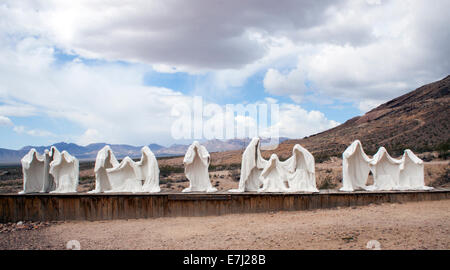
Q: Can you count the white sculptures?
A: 13